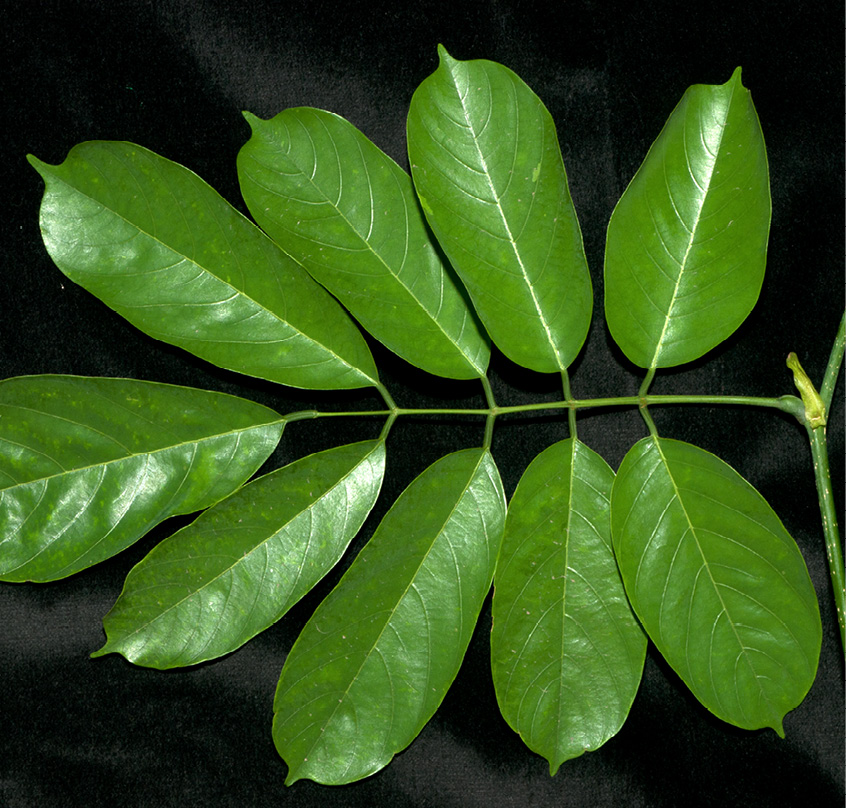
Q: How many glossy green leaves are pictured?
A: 9